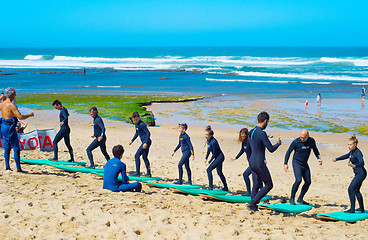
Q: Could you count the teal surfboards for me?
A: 8